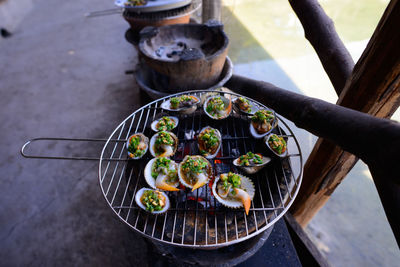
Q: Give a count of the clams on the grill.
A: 14